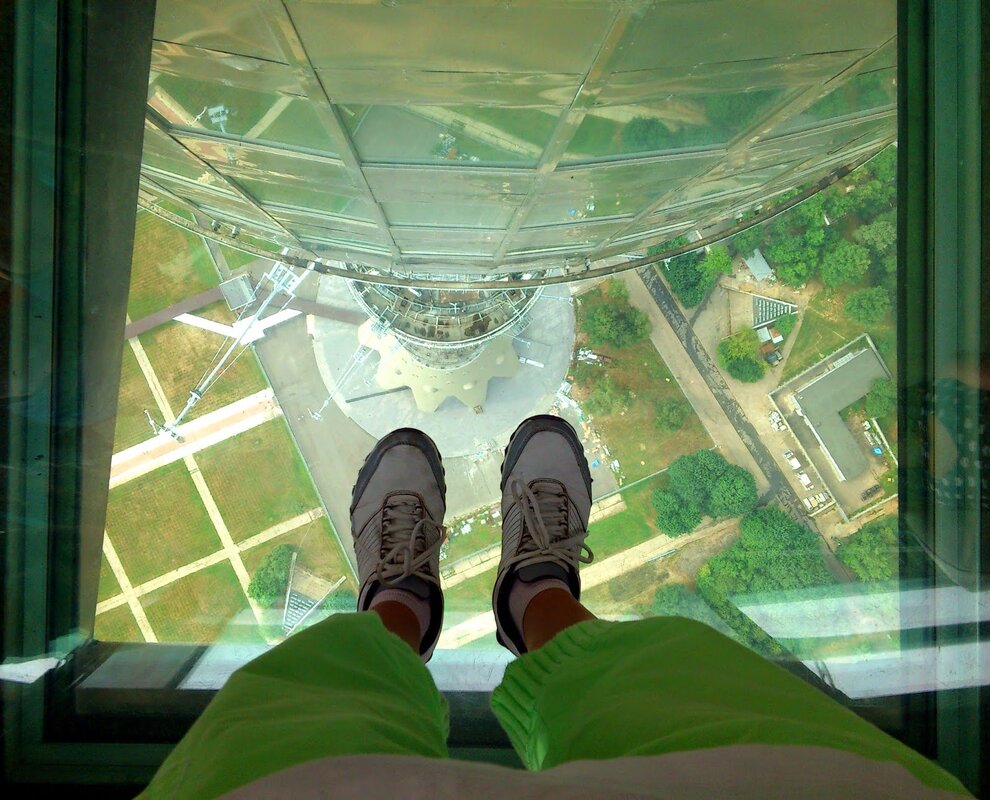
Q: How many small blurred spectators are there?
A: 0